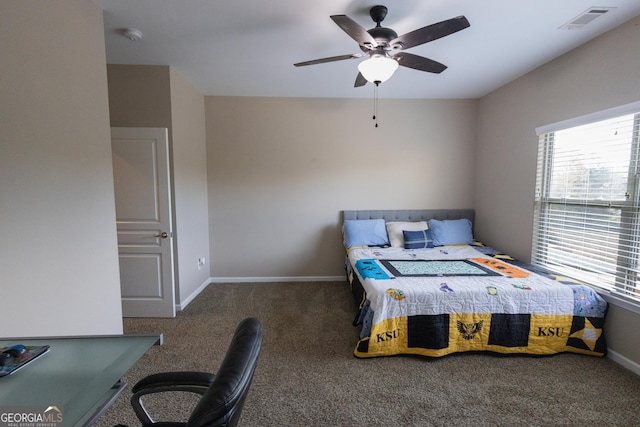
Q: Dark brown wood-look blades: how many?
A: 5